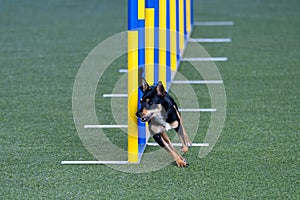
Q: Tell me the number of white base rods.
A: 10